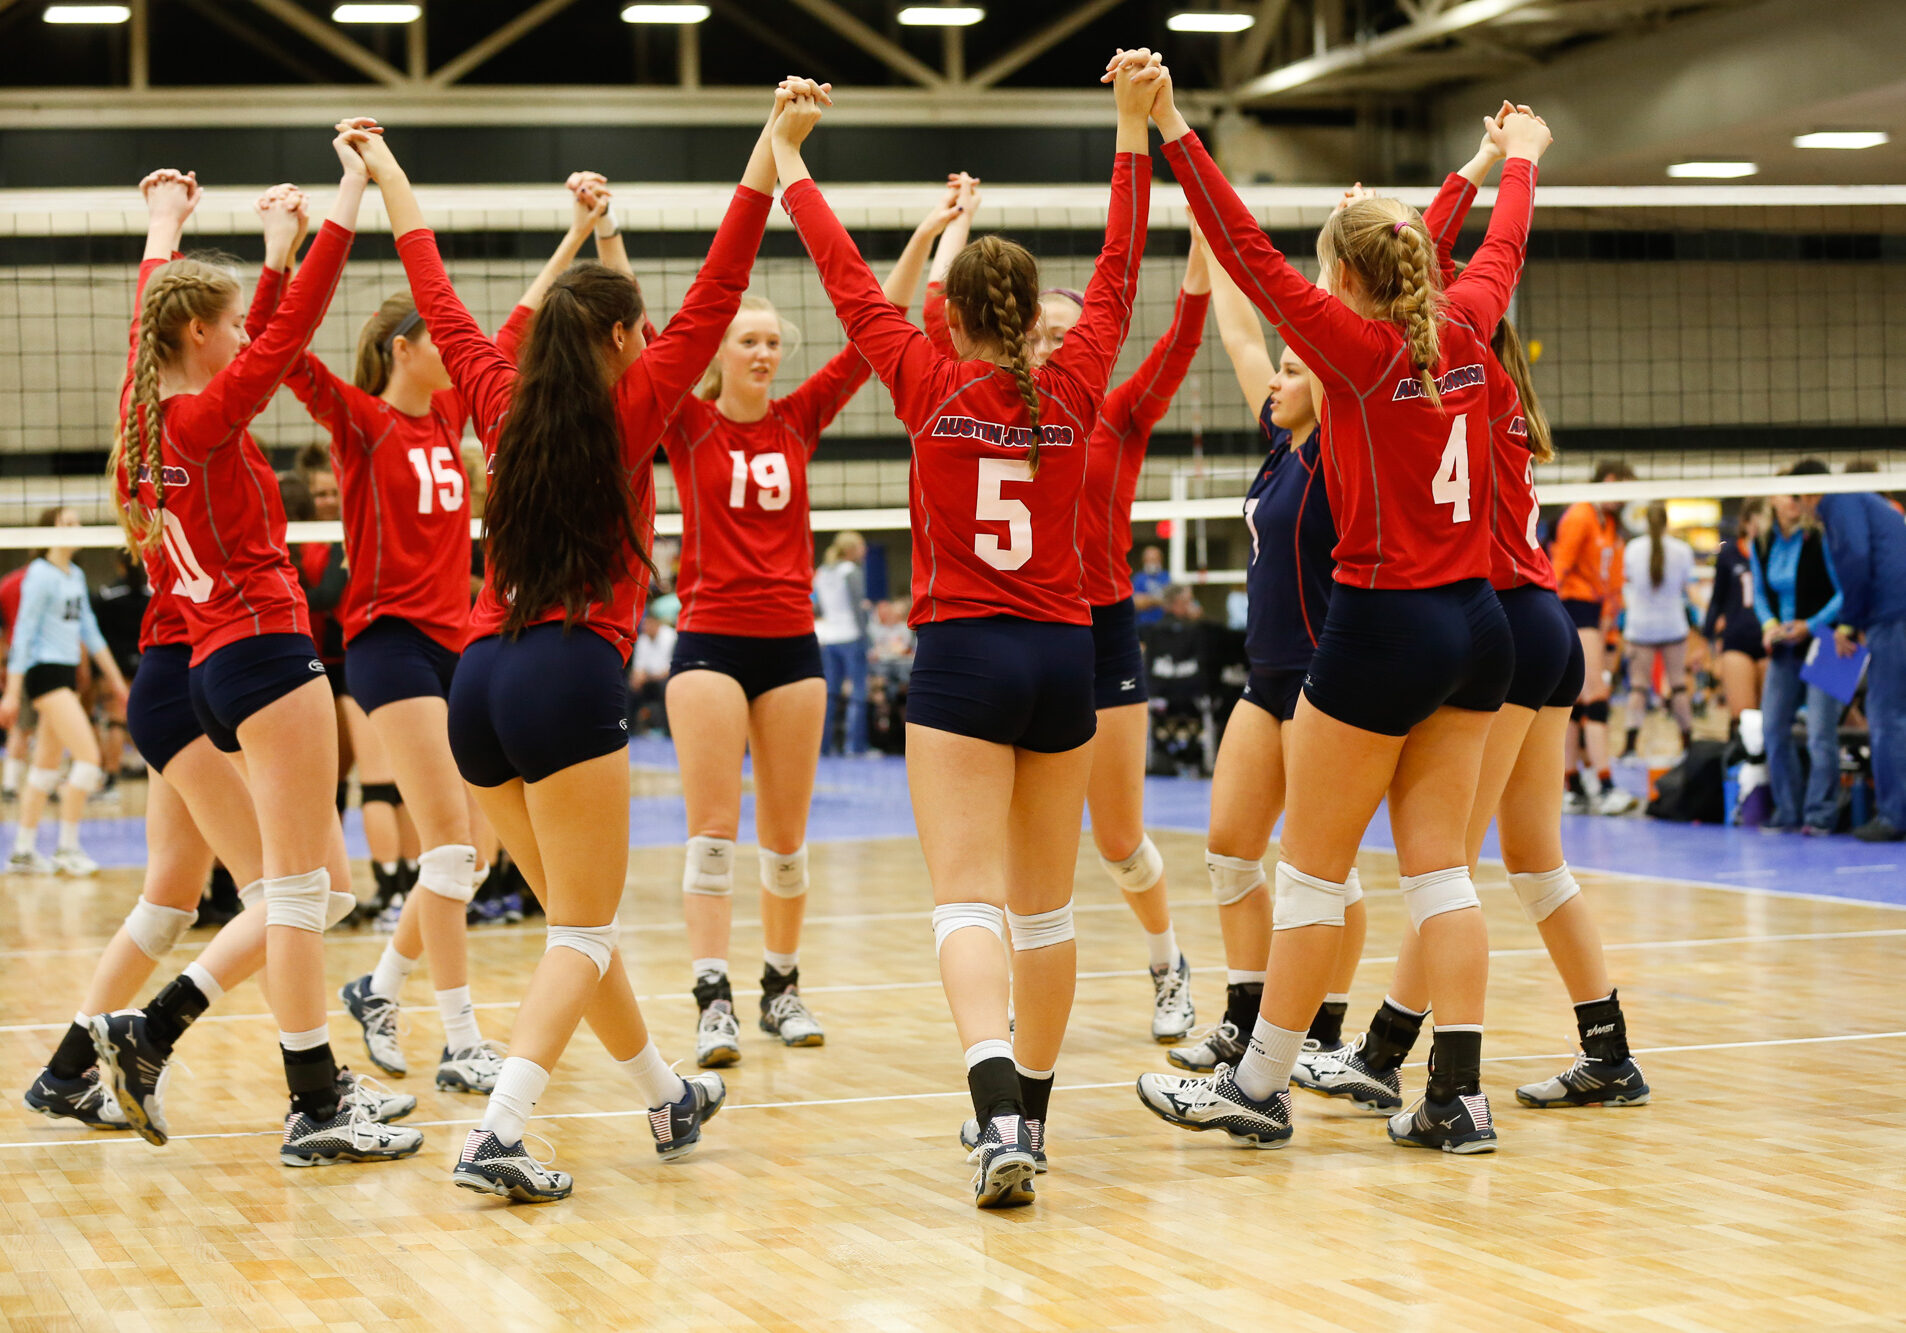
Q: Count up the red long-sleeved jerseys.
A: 9